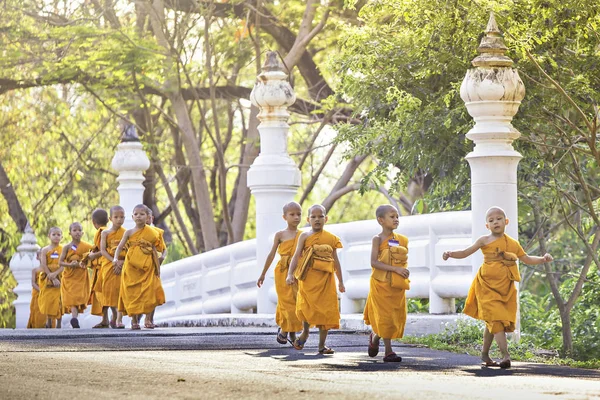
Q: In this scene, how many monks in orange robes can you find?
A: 11